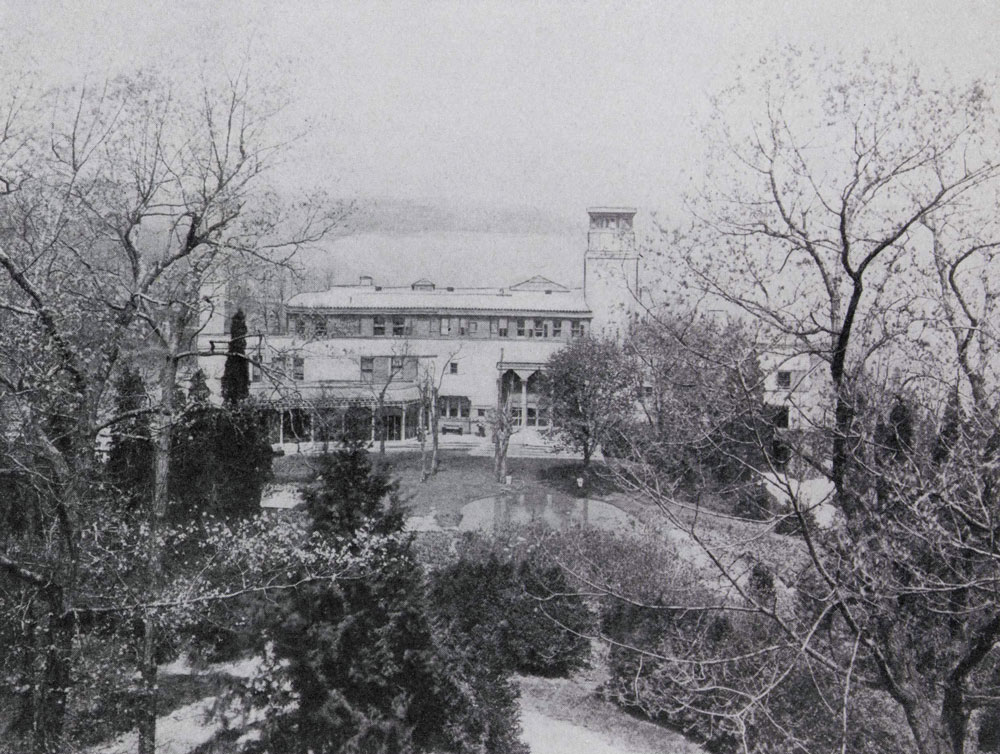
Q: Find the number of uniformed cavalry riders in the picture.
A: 0